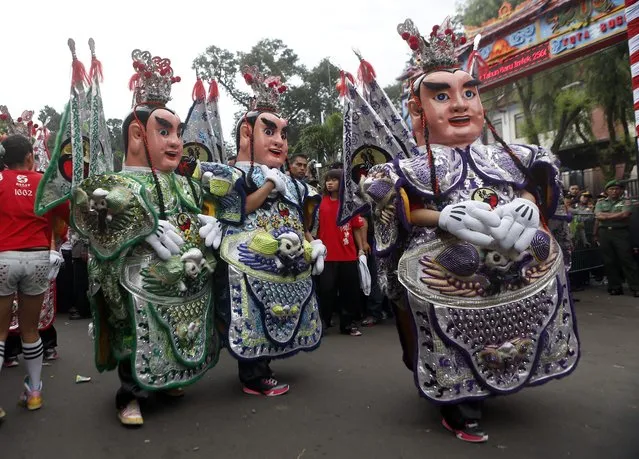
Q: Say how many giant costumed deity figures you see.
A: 3